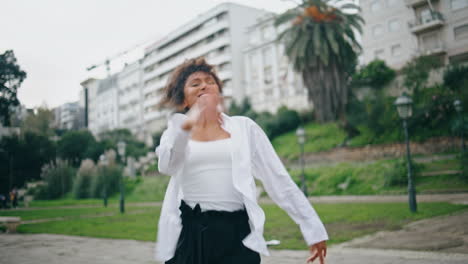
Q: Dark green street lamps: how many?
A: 5